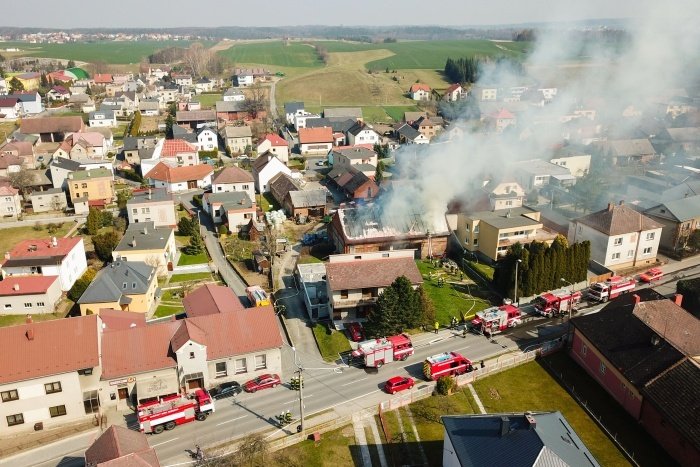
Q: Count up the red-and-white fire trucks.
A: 6